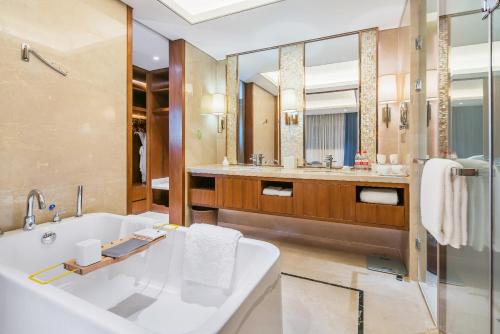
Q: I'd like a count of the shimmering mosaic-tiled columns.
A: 3